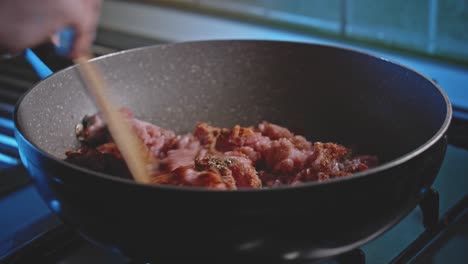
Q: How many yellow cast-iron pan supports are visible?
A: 0